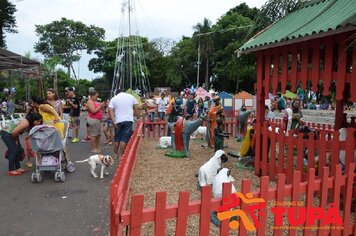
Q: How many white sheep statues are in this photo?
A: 4